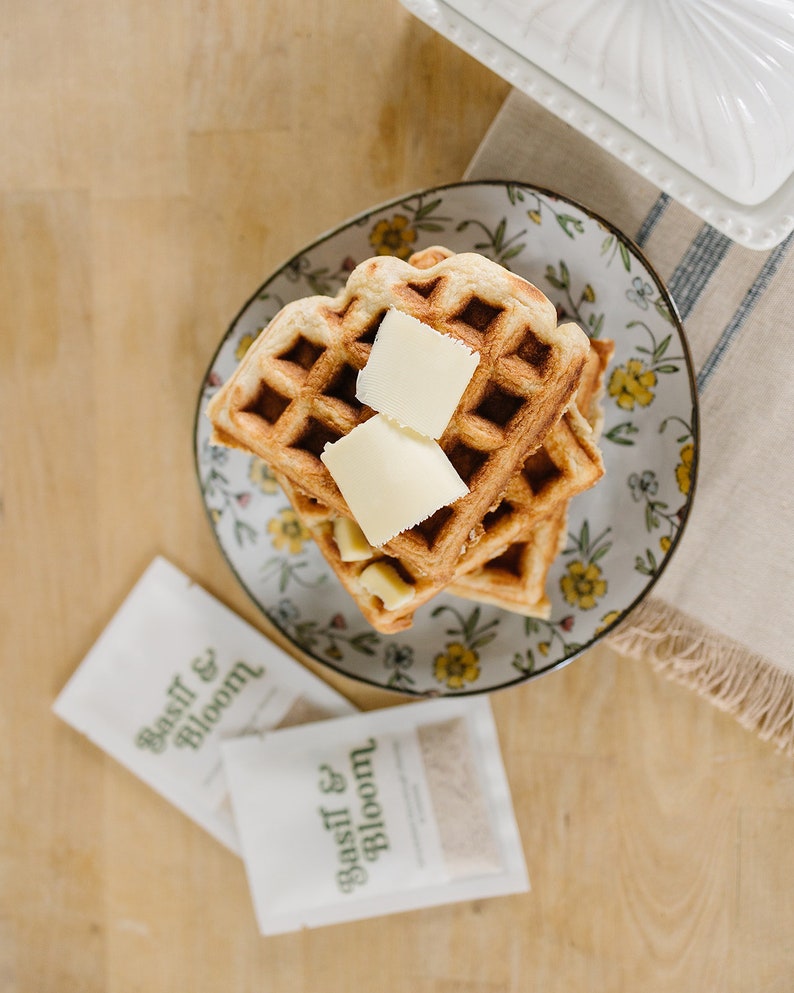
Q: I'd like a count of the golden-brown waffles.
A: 3